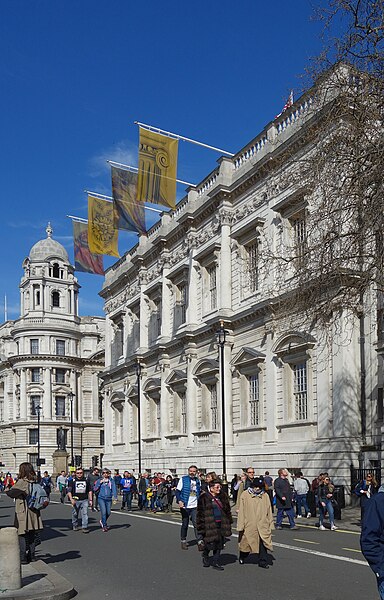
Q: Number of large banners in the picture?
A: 4